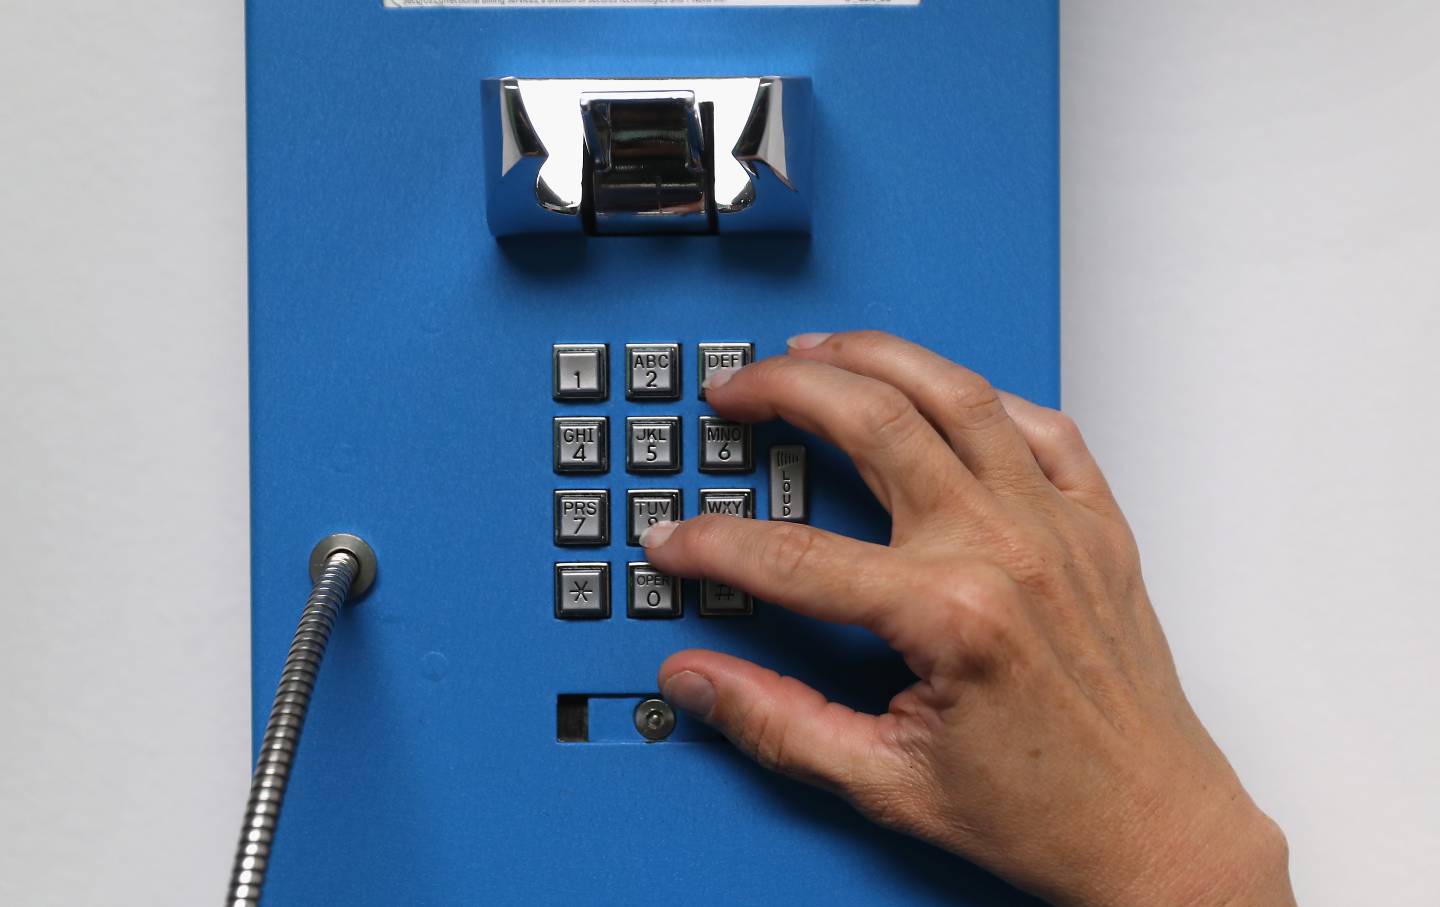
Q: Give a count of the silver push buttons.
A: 13